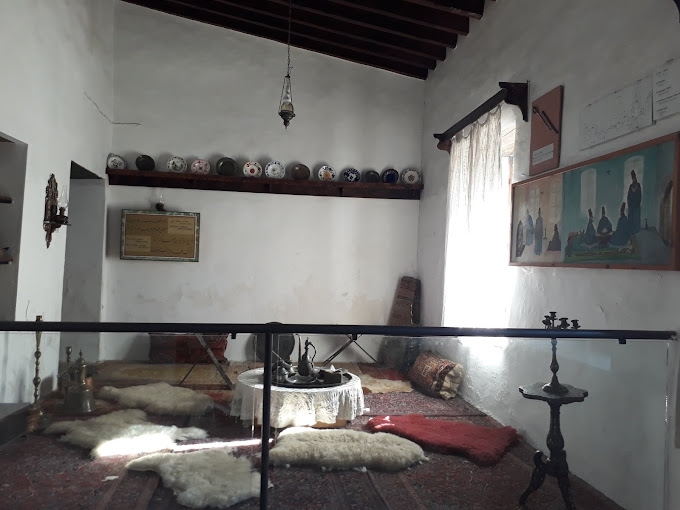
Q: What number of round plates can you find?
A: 13